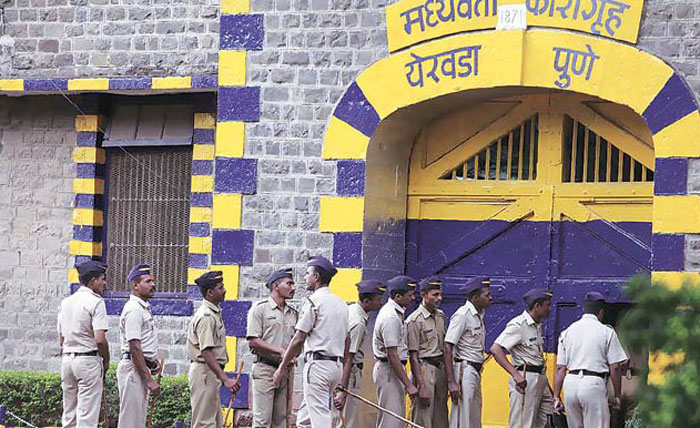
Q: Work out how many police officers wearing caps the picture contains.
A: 11